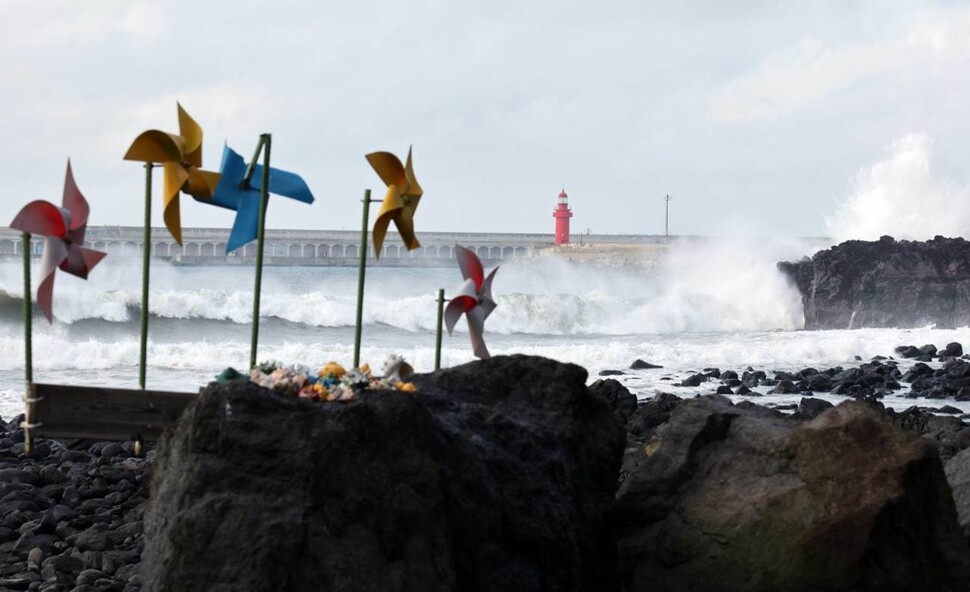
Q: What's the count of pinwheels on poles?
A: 5